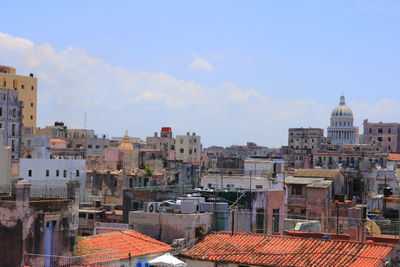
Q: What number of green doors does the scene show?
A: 2